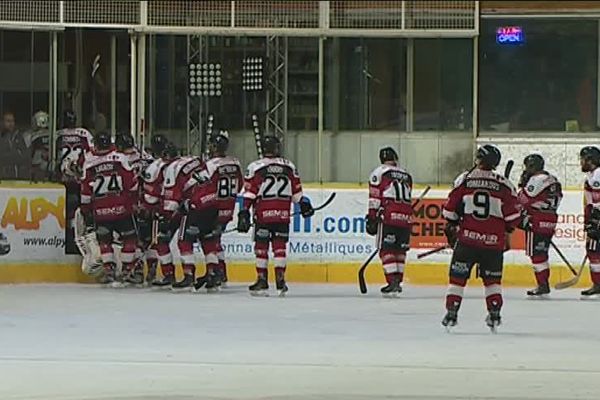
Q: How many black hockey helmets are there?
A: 11